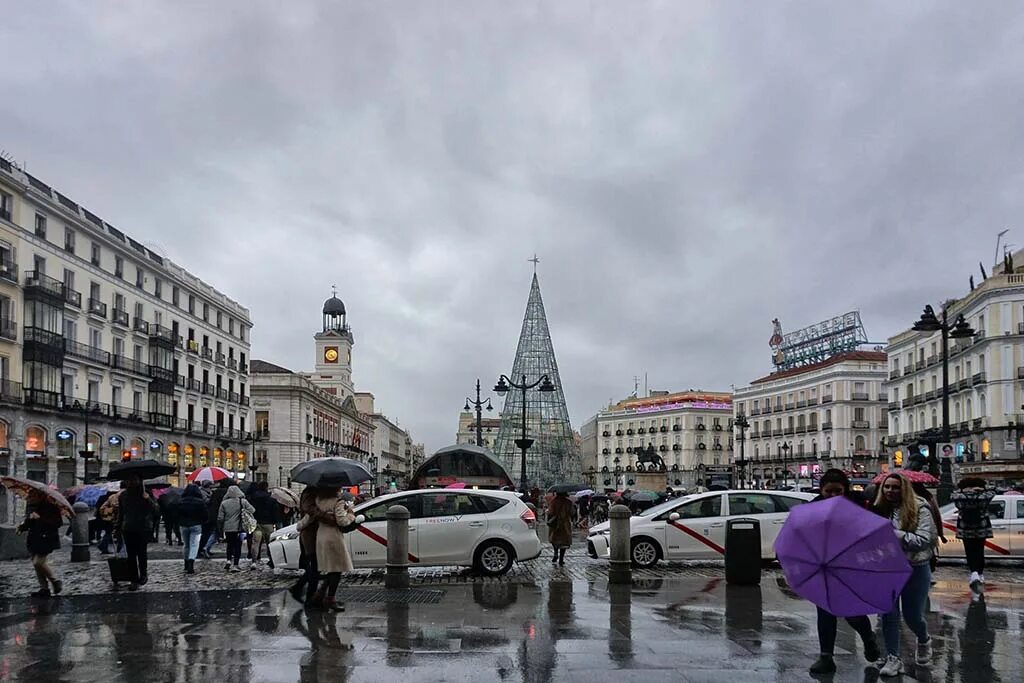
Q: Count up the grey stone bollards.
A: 3